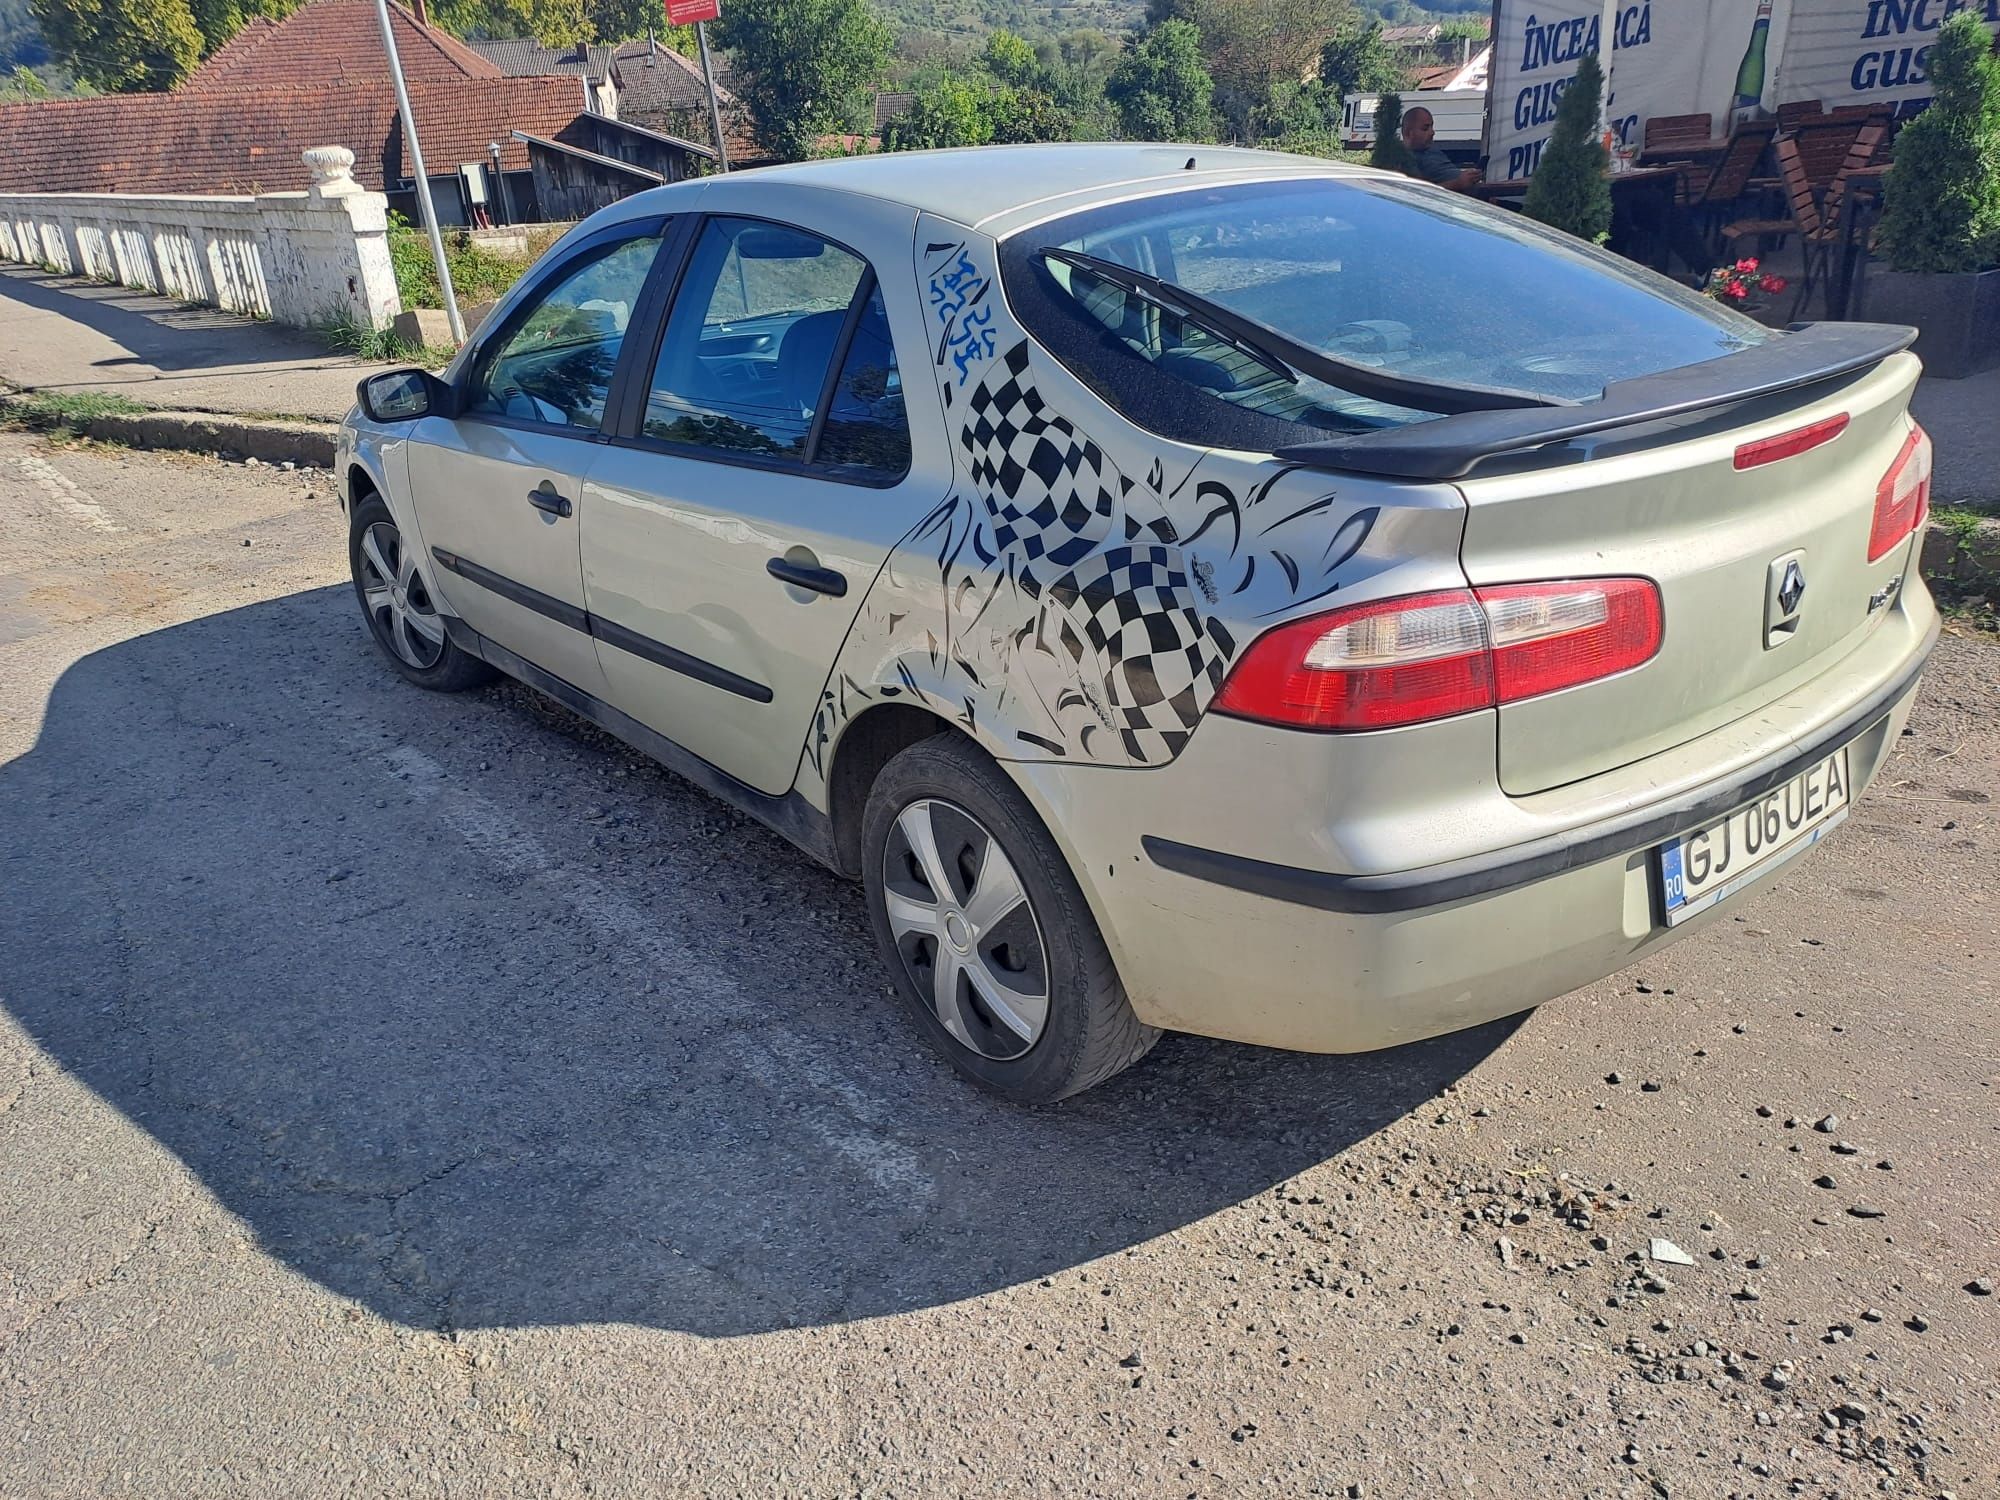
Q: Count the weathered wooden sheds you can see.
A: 2